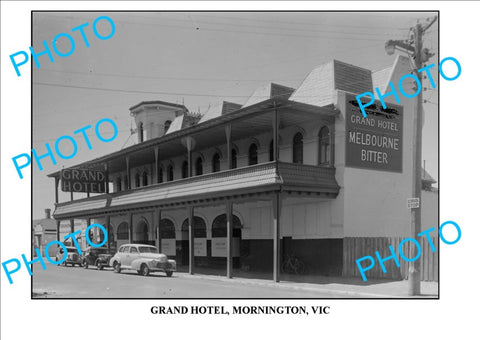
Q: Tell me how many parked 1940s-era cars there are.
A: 3